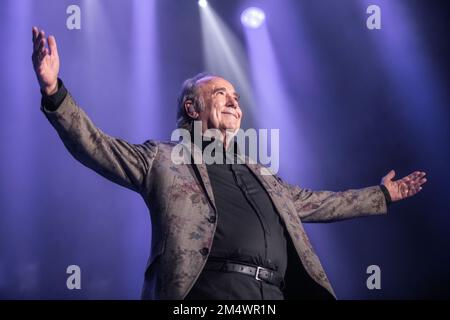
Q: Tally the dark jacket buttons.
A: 2